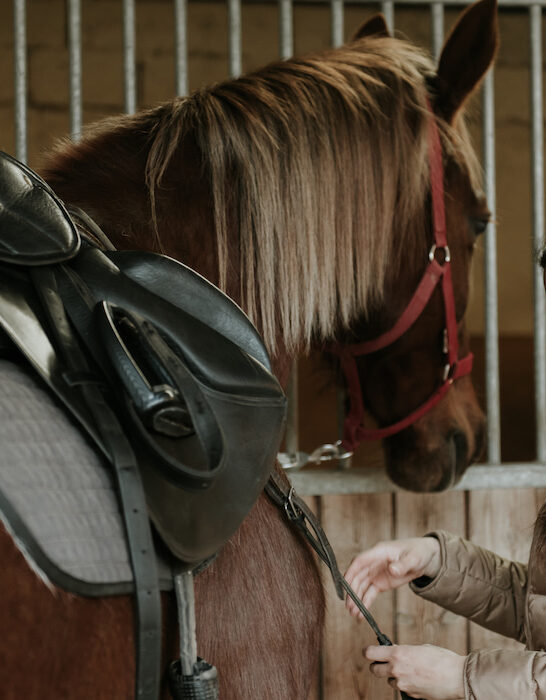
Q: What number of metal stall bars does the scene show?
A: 11